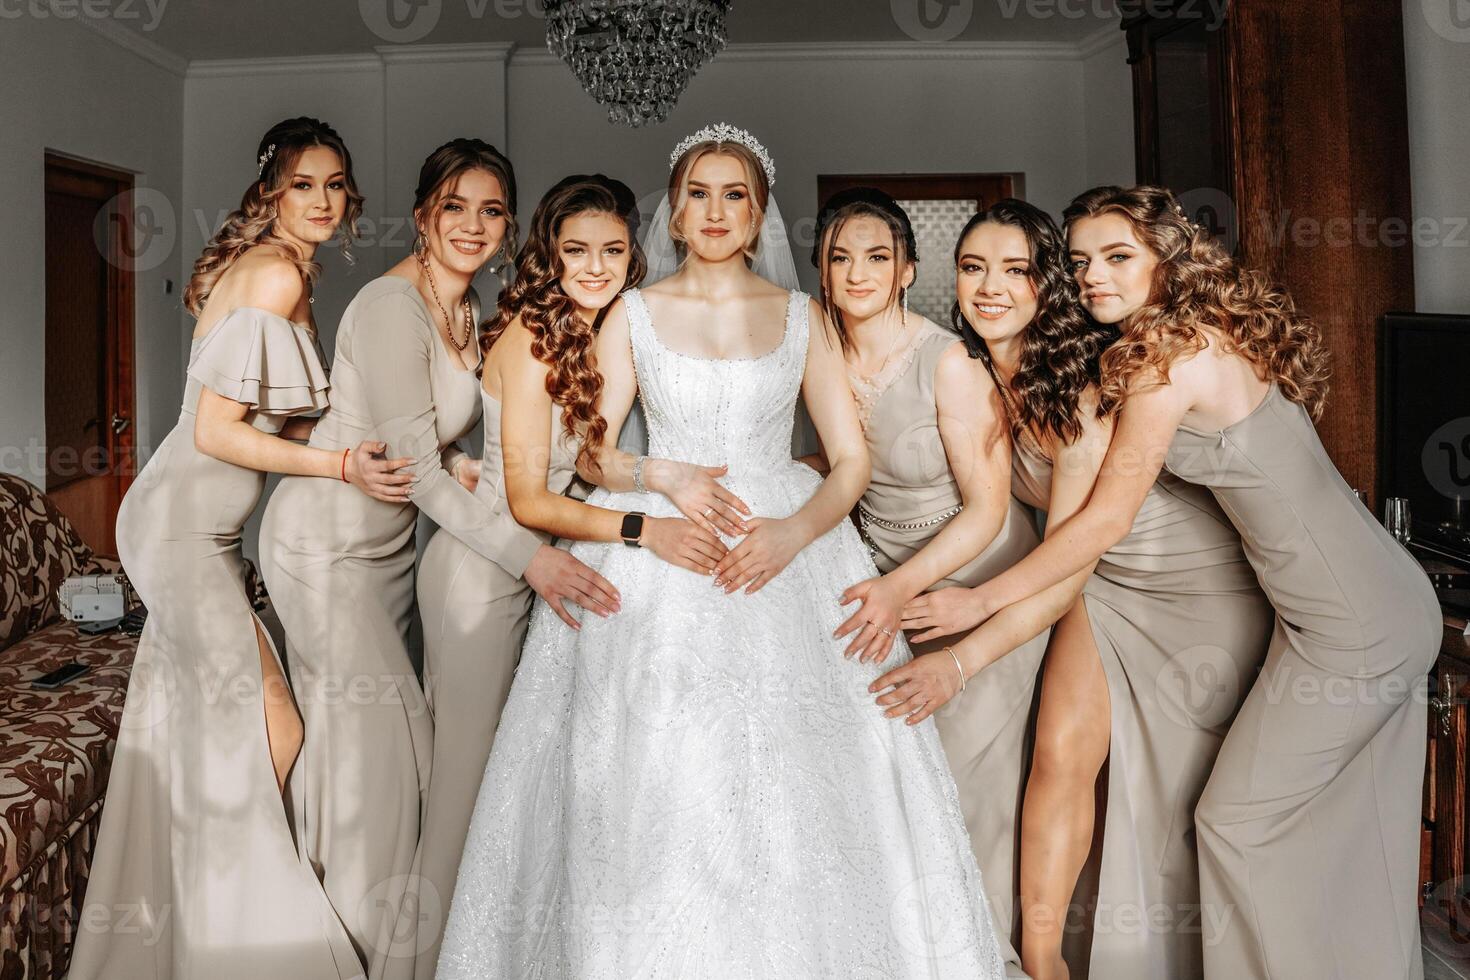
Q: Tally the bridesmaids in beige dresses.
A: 6